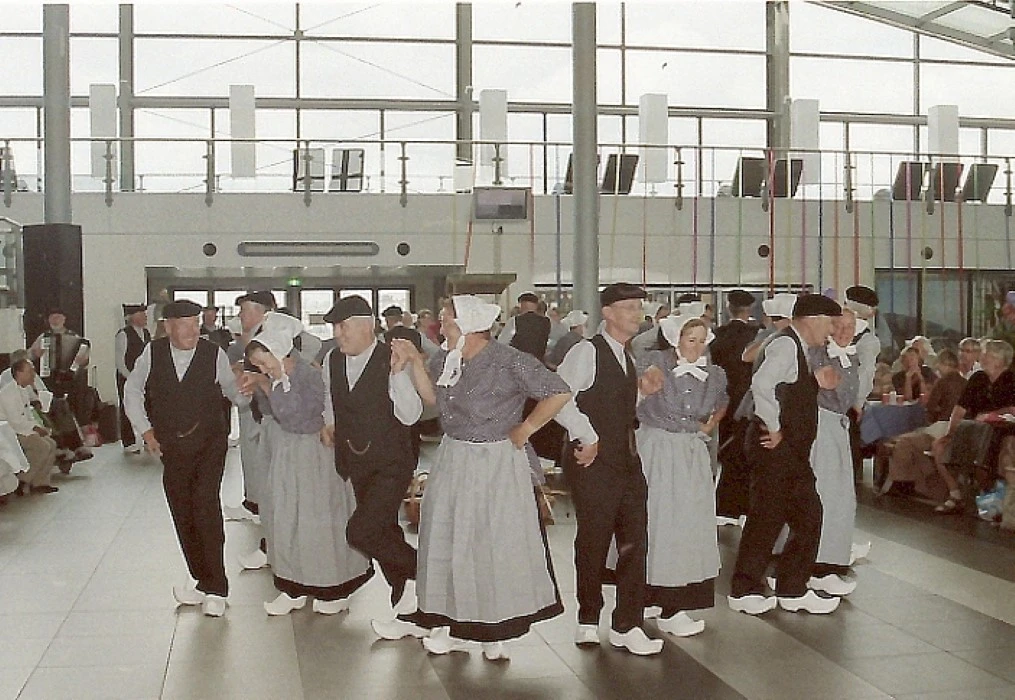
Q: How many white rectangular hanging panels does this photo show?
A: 6